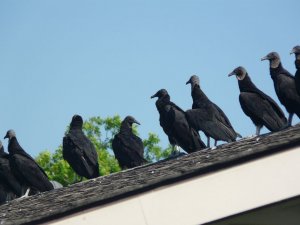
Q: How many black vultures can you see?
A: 9